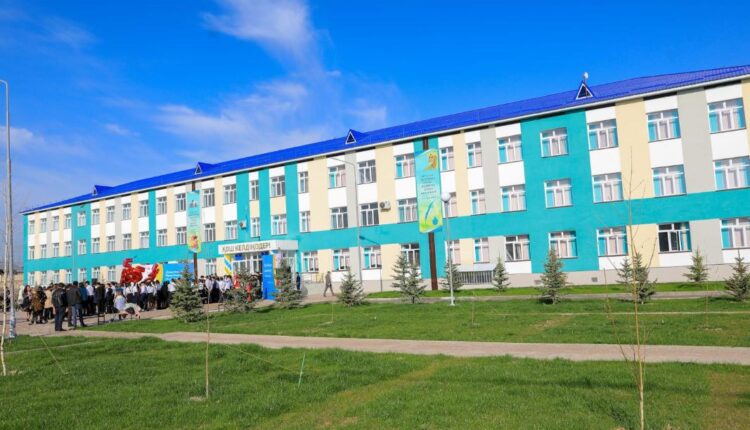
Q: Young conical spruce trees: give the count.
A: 13